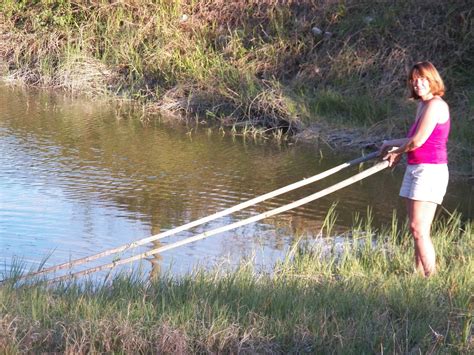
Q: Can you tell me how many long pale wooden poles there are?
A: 2